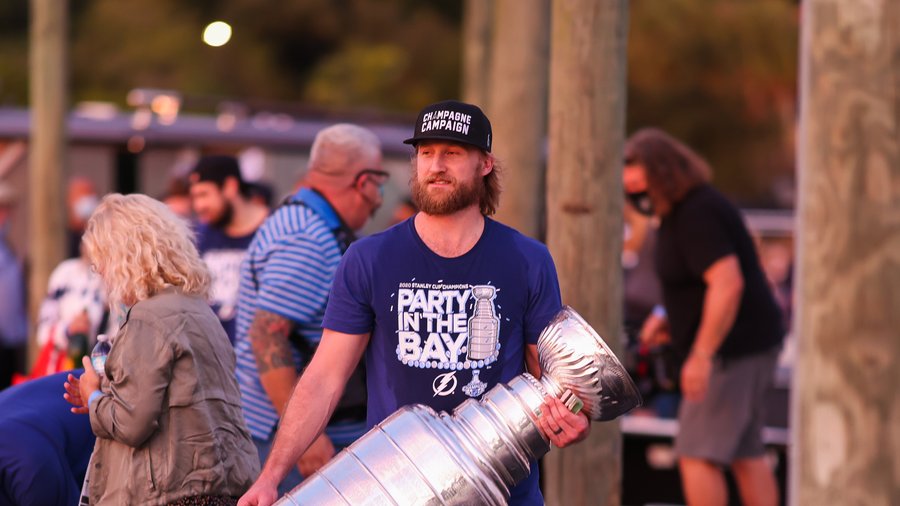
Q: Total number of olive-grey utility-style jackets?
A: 1